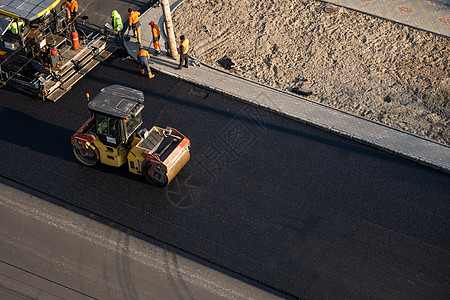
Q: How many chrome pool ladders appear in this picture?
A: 0